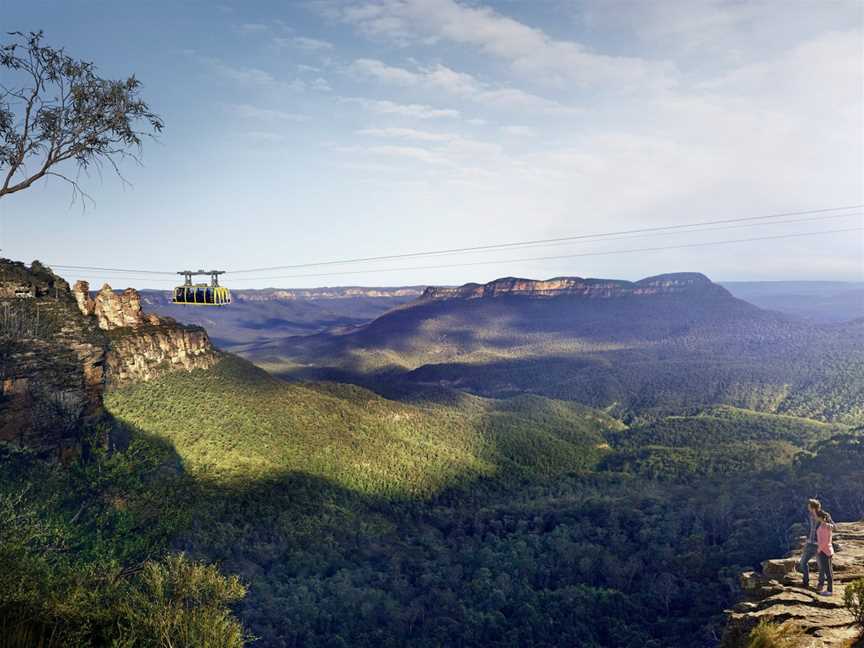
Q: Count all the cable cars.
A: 1